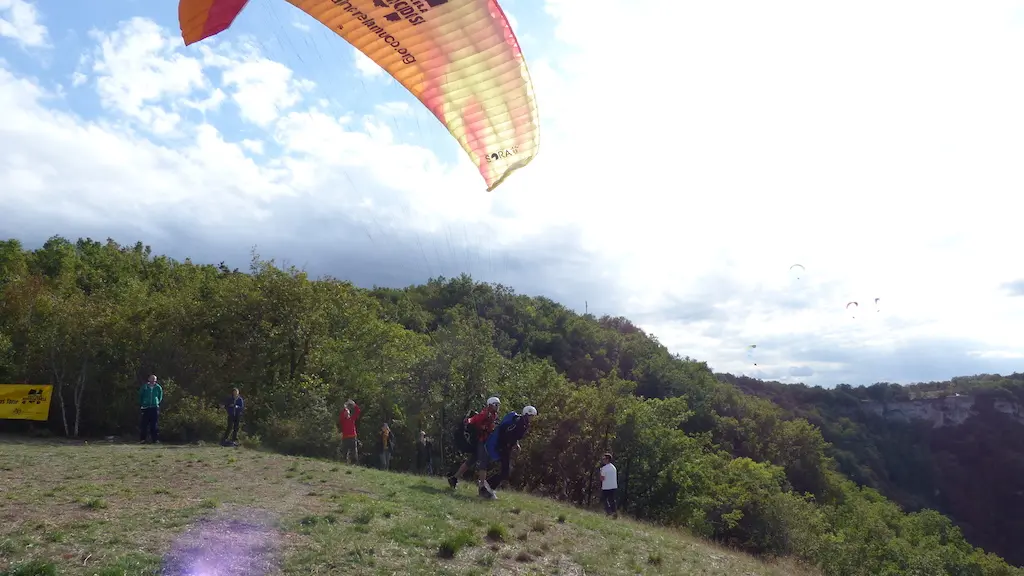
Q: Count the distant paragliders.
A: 4